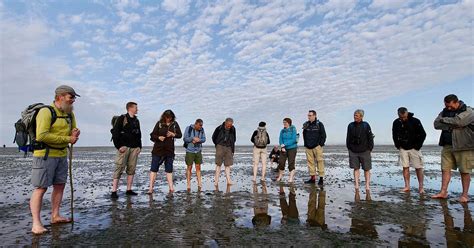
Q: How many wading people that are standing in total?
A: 11